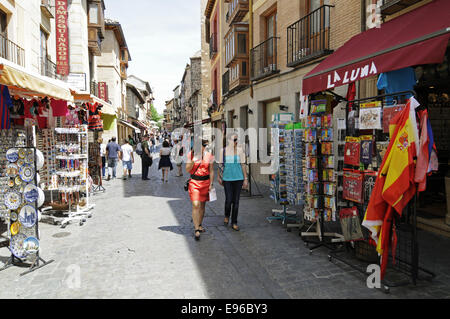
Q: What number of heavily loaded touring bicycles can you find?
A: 0